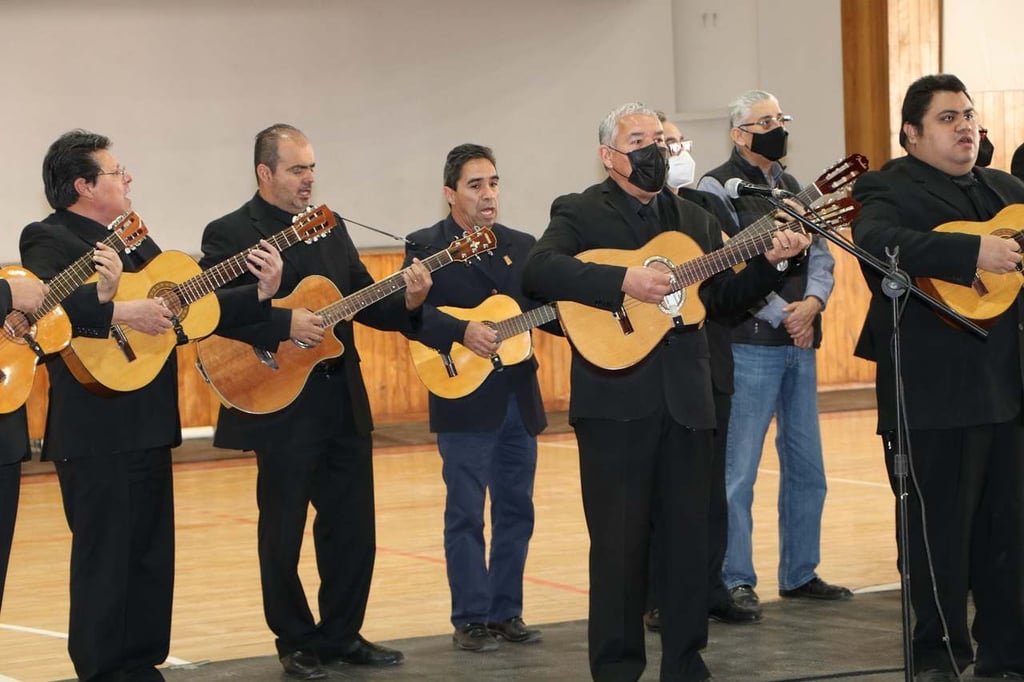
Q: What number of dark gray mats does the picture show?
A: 1